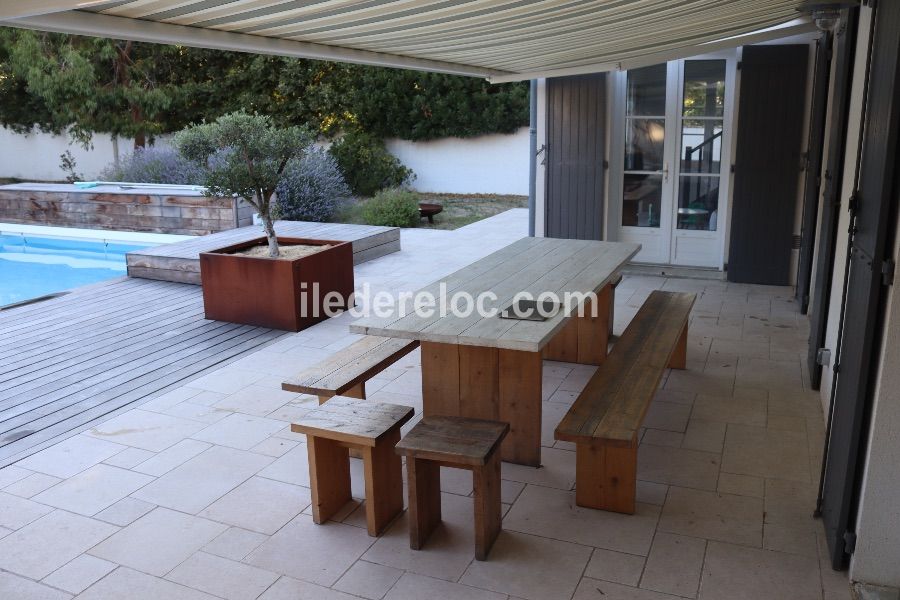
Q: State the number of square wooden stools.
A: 2